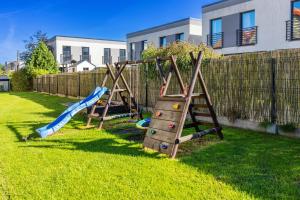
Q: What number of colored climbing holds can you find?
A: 5